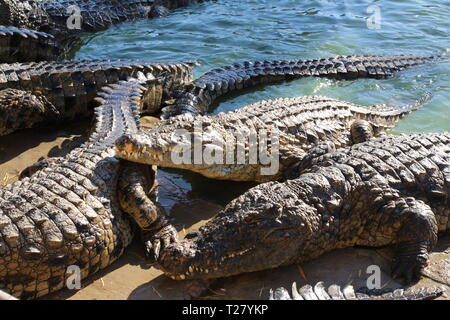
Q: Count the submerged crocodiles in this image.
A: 0